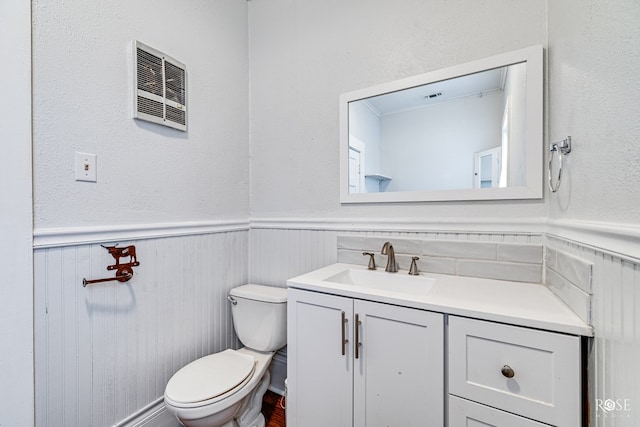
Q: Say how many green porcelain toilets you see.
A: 0